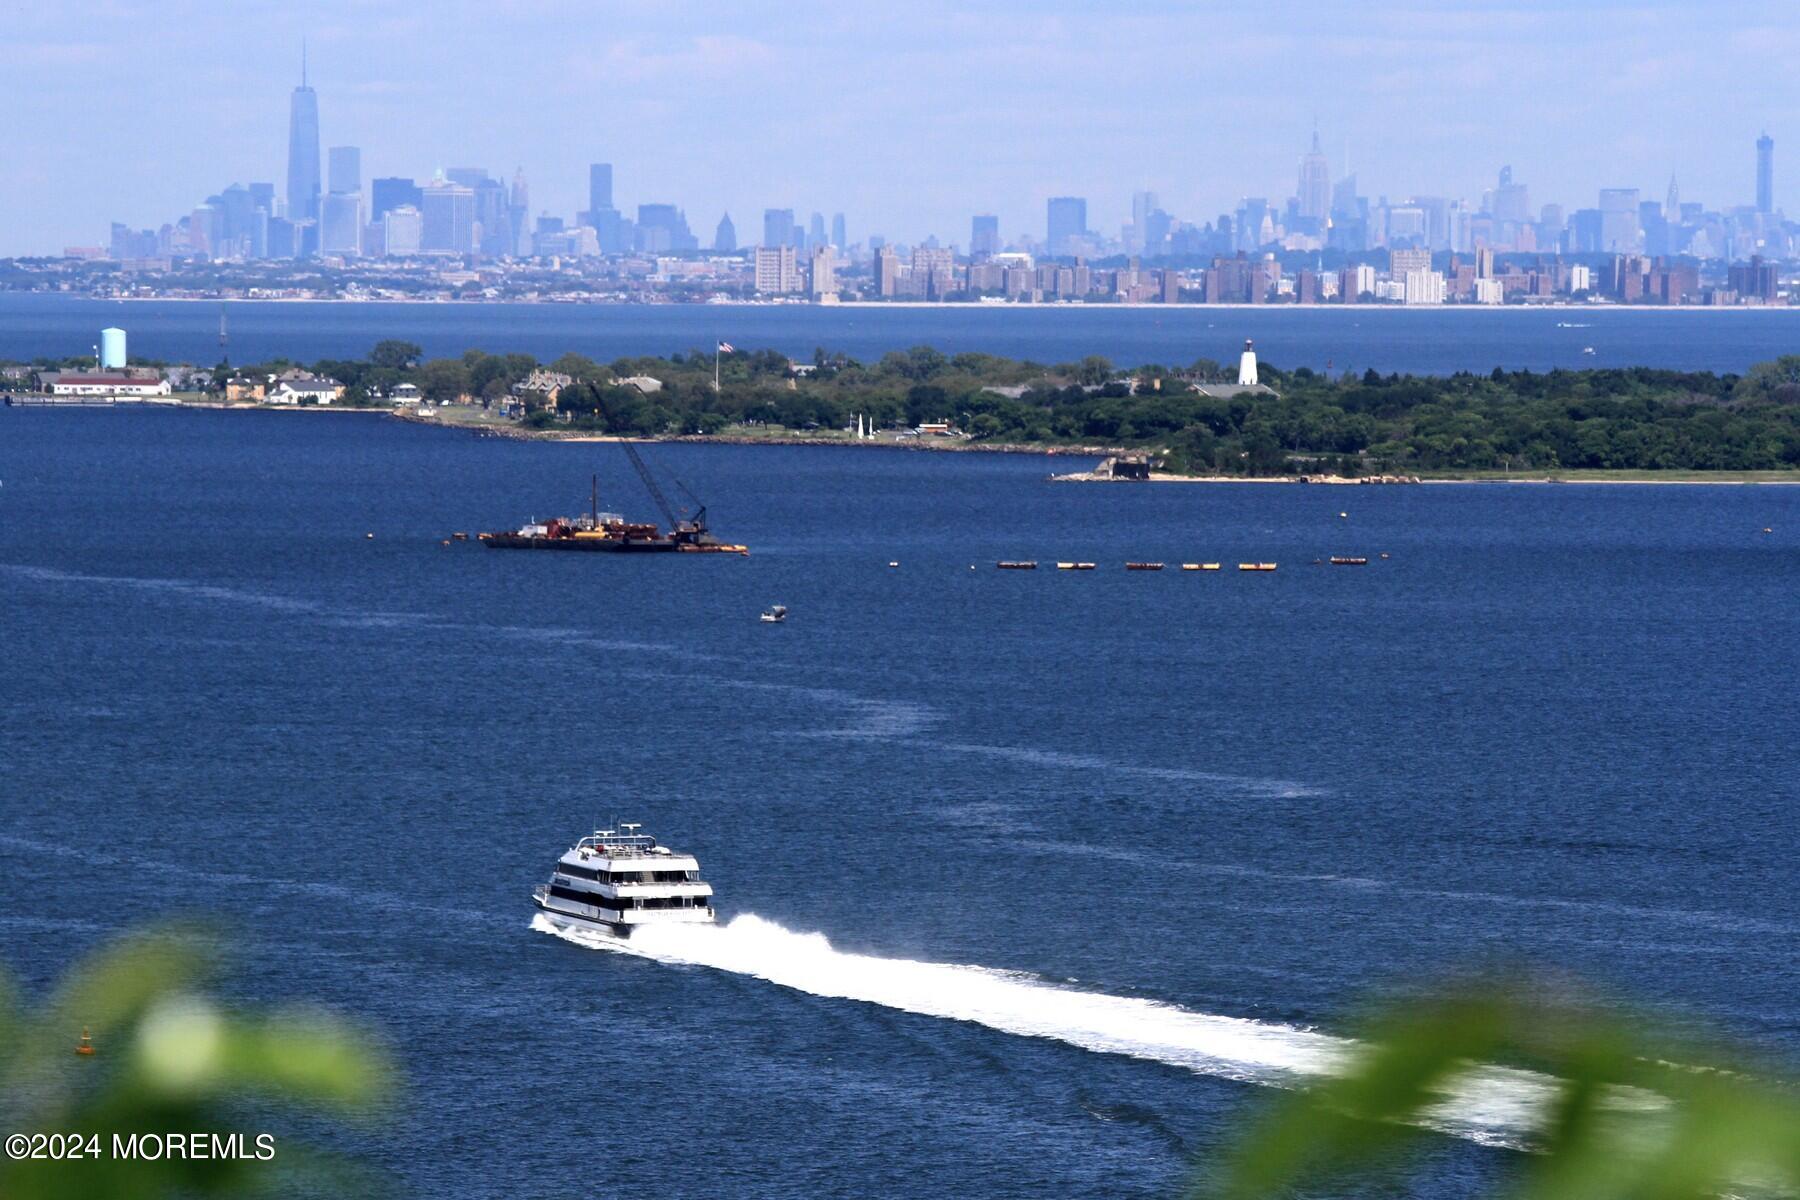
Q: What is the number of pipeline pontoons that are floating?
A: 6